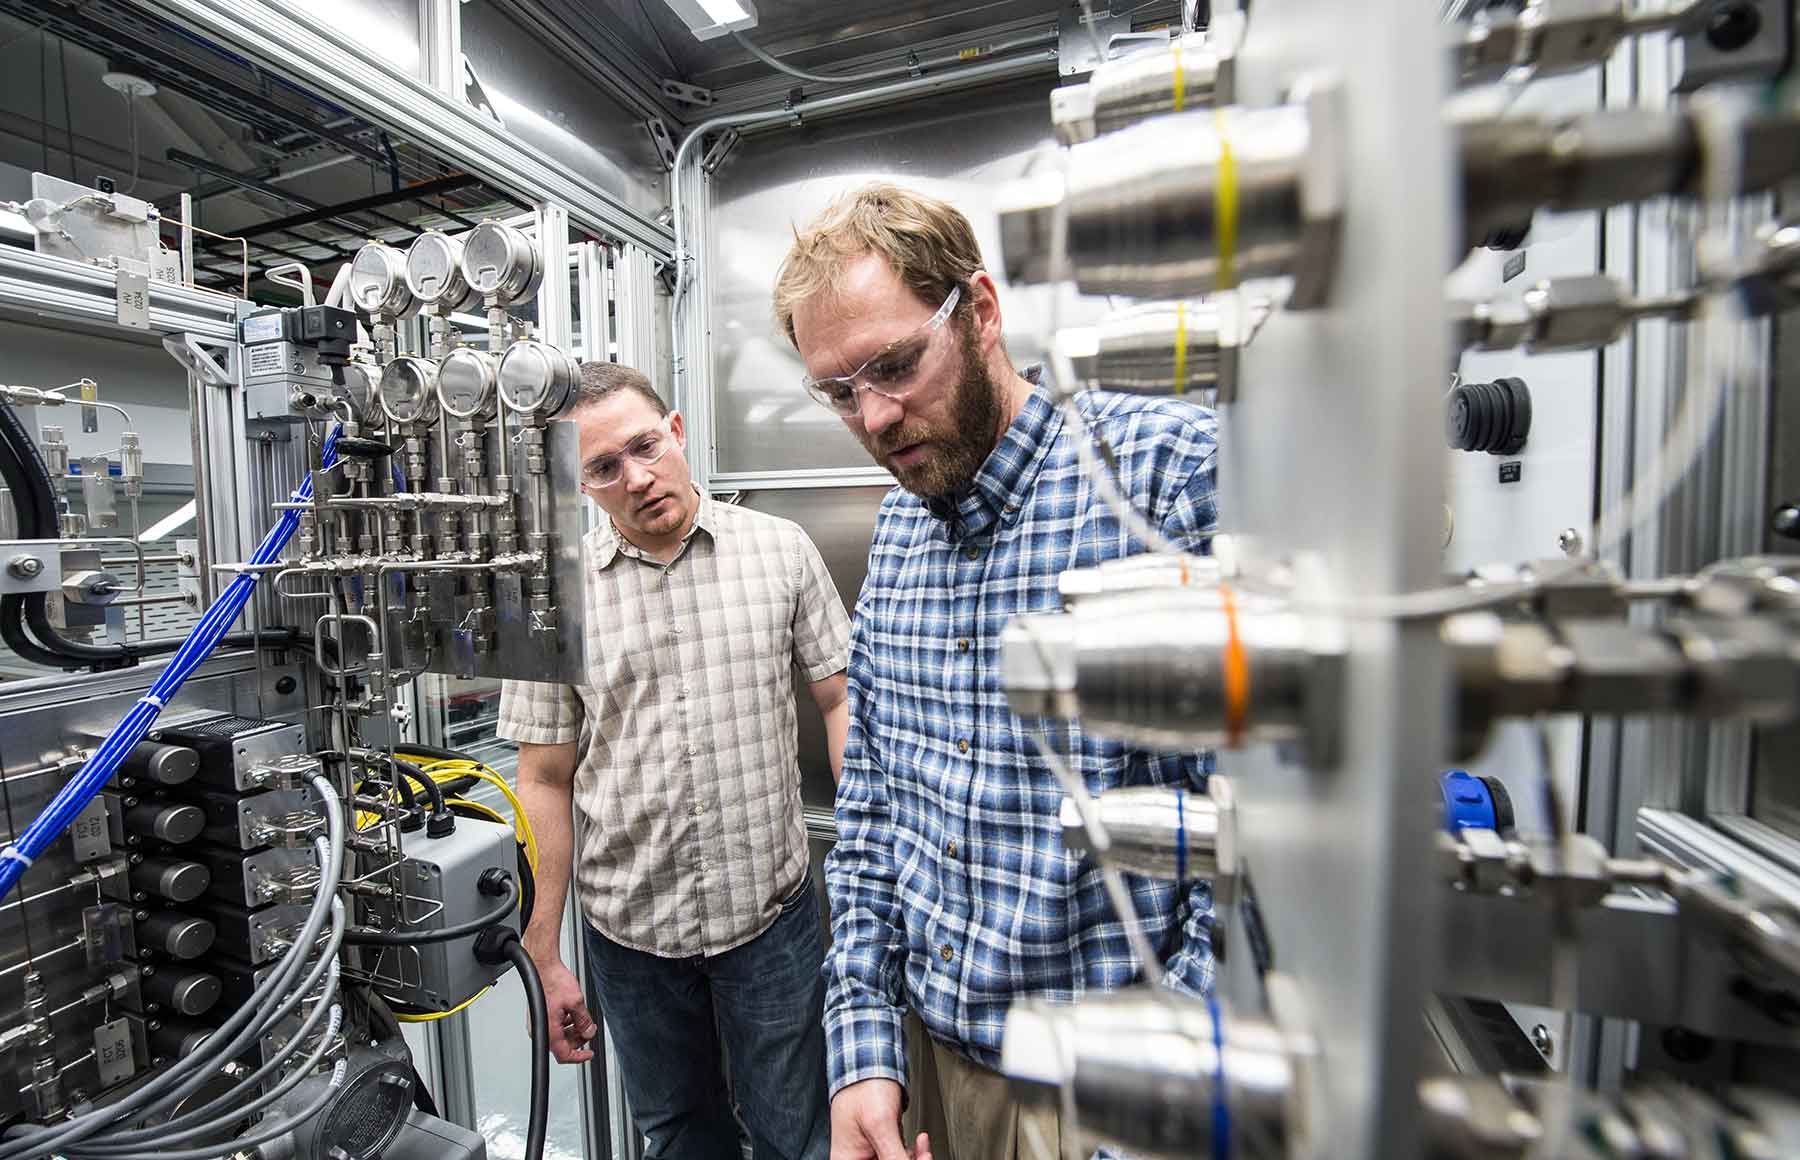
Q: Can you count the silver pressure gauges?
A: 7